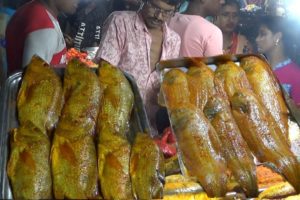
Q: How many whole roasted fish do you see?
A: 14